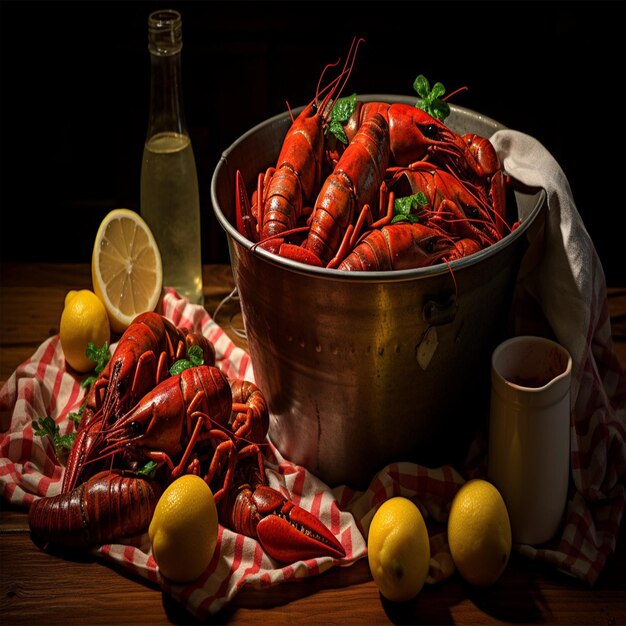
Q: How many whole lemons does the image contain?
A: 4